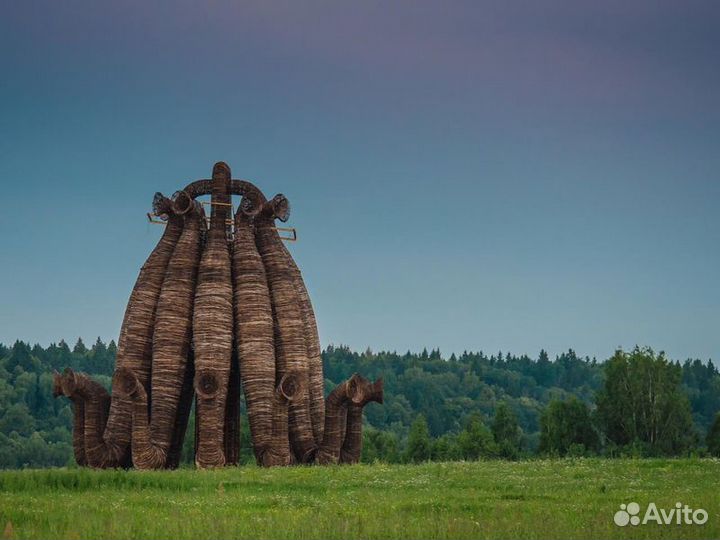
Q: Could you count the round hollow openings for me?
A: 11